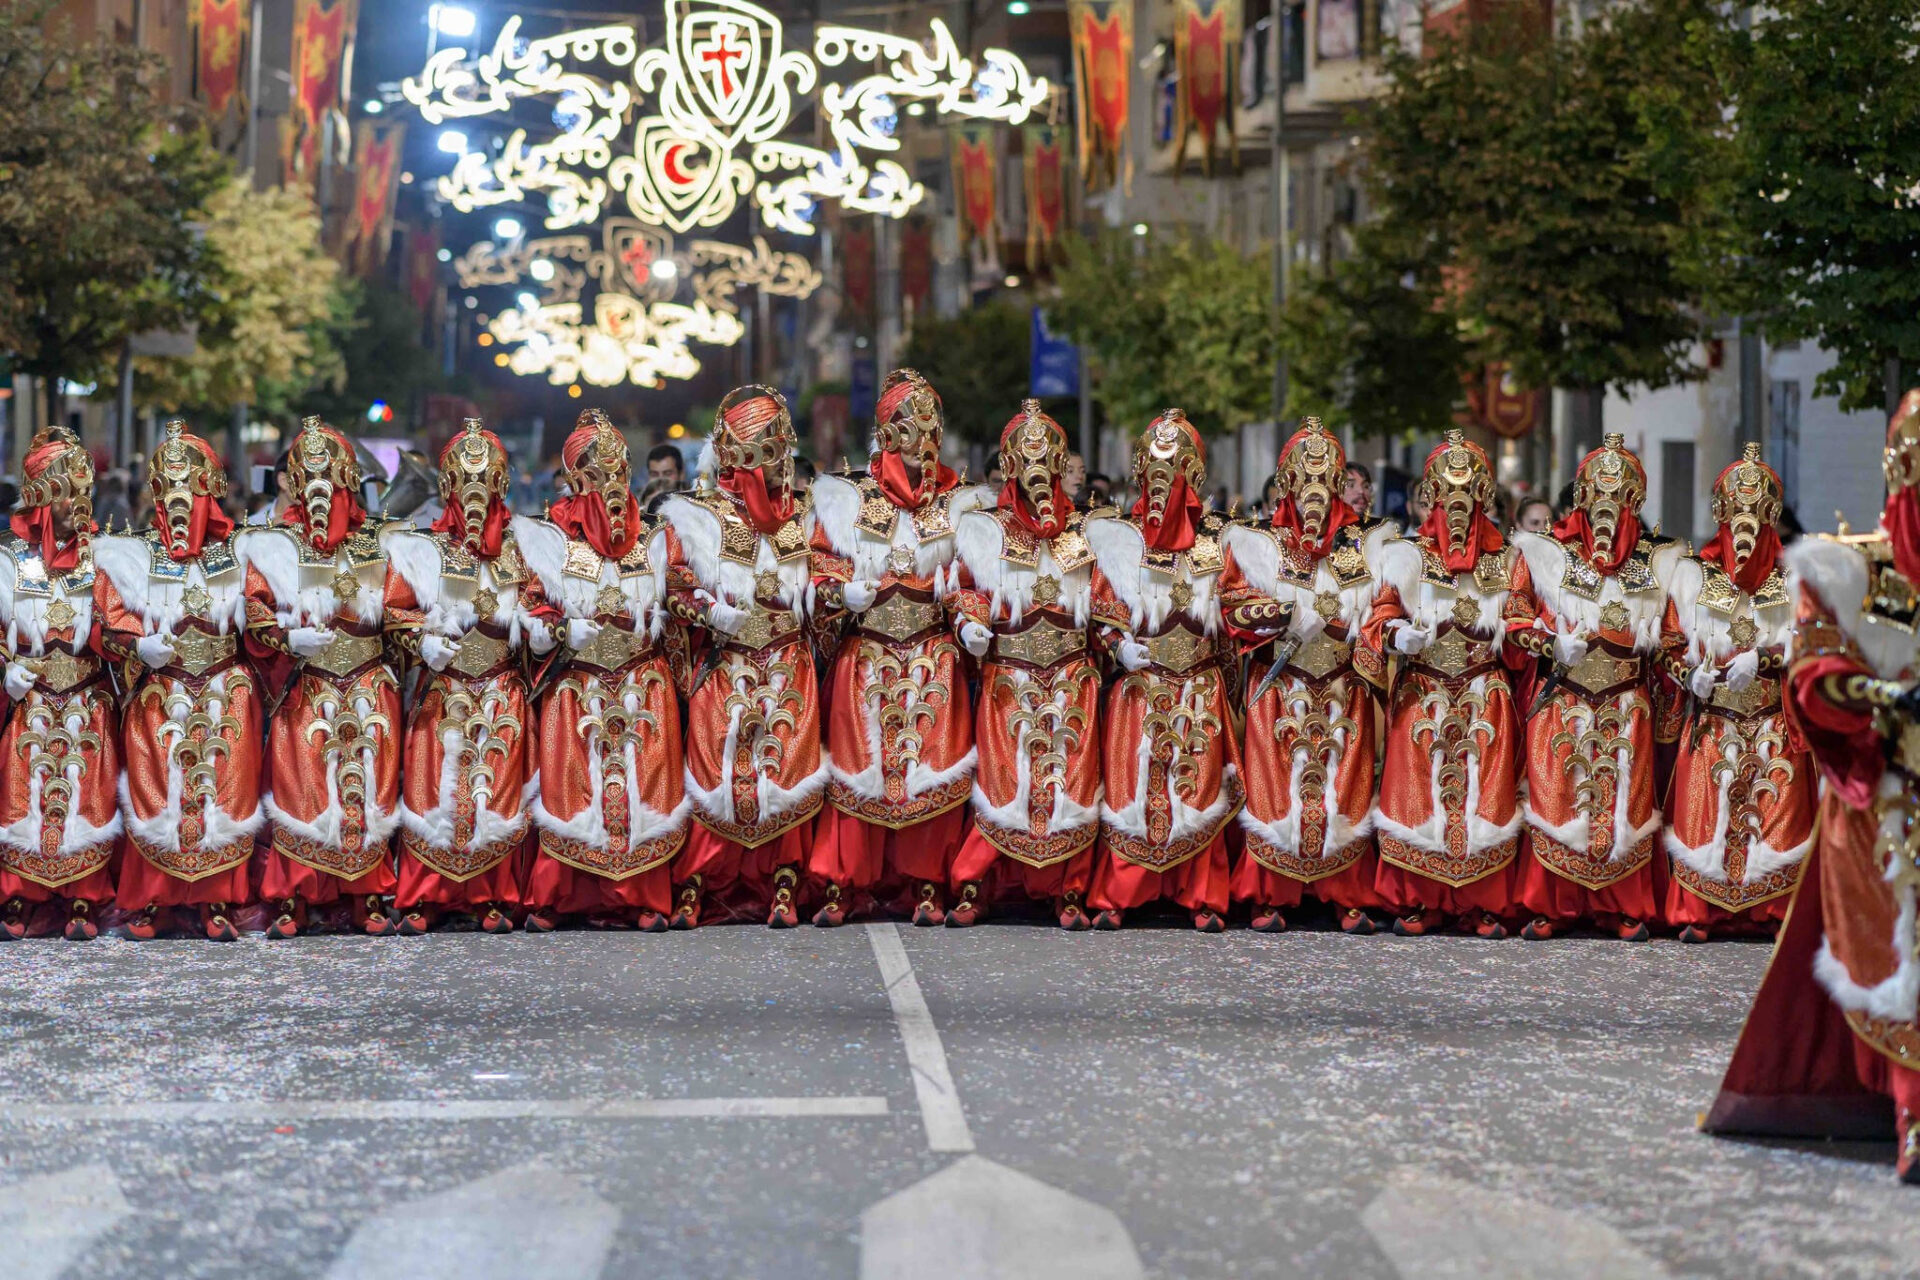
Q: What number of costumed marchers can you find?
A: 14